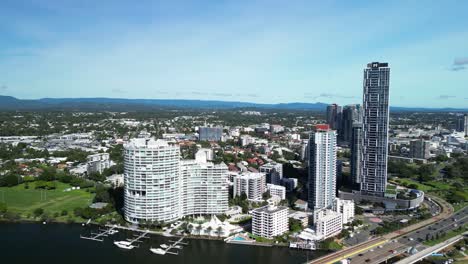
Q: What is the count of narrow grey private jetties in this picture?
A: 3